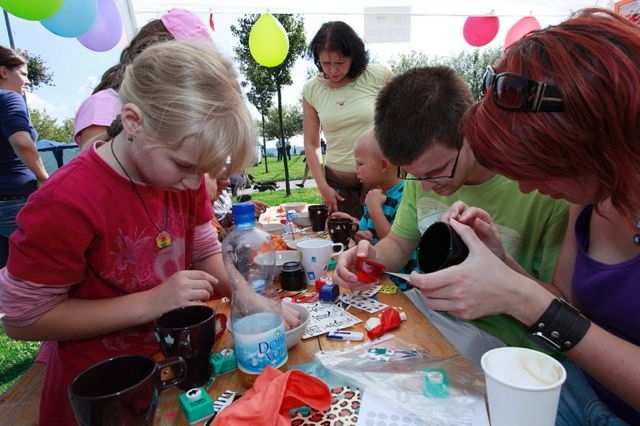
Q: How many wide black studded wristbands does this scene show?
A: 1